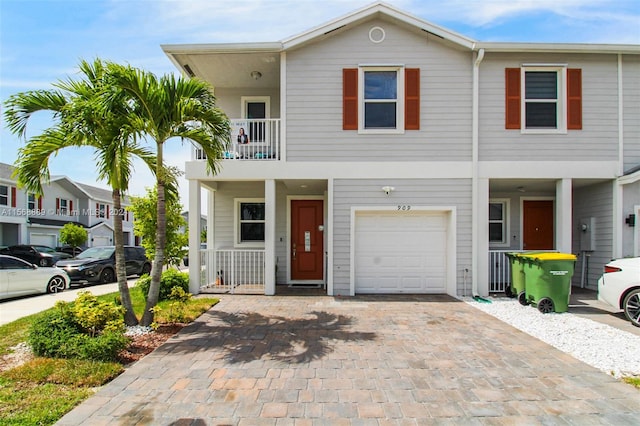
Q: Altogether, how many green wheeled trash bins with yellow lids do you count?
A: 1